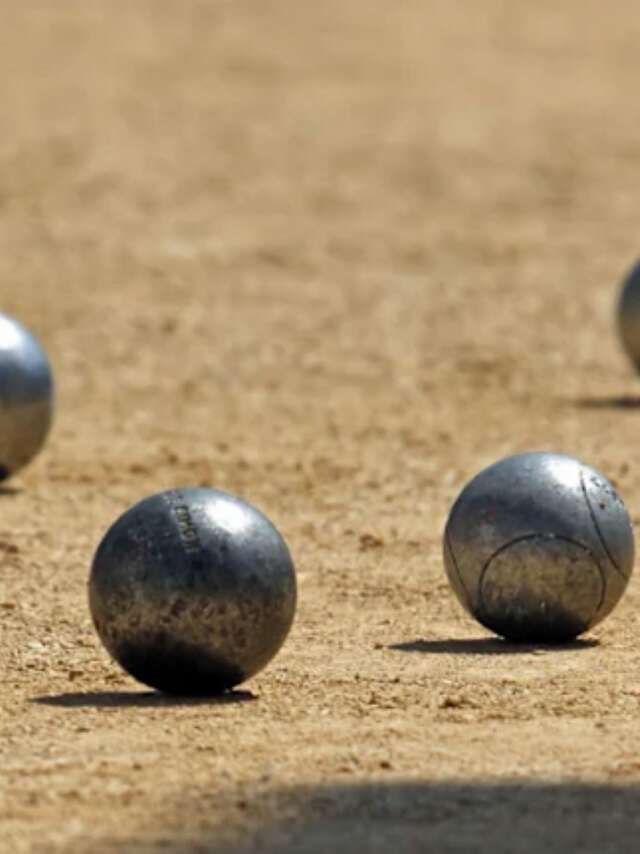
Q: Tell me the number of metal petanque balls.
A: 4